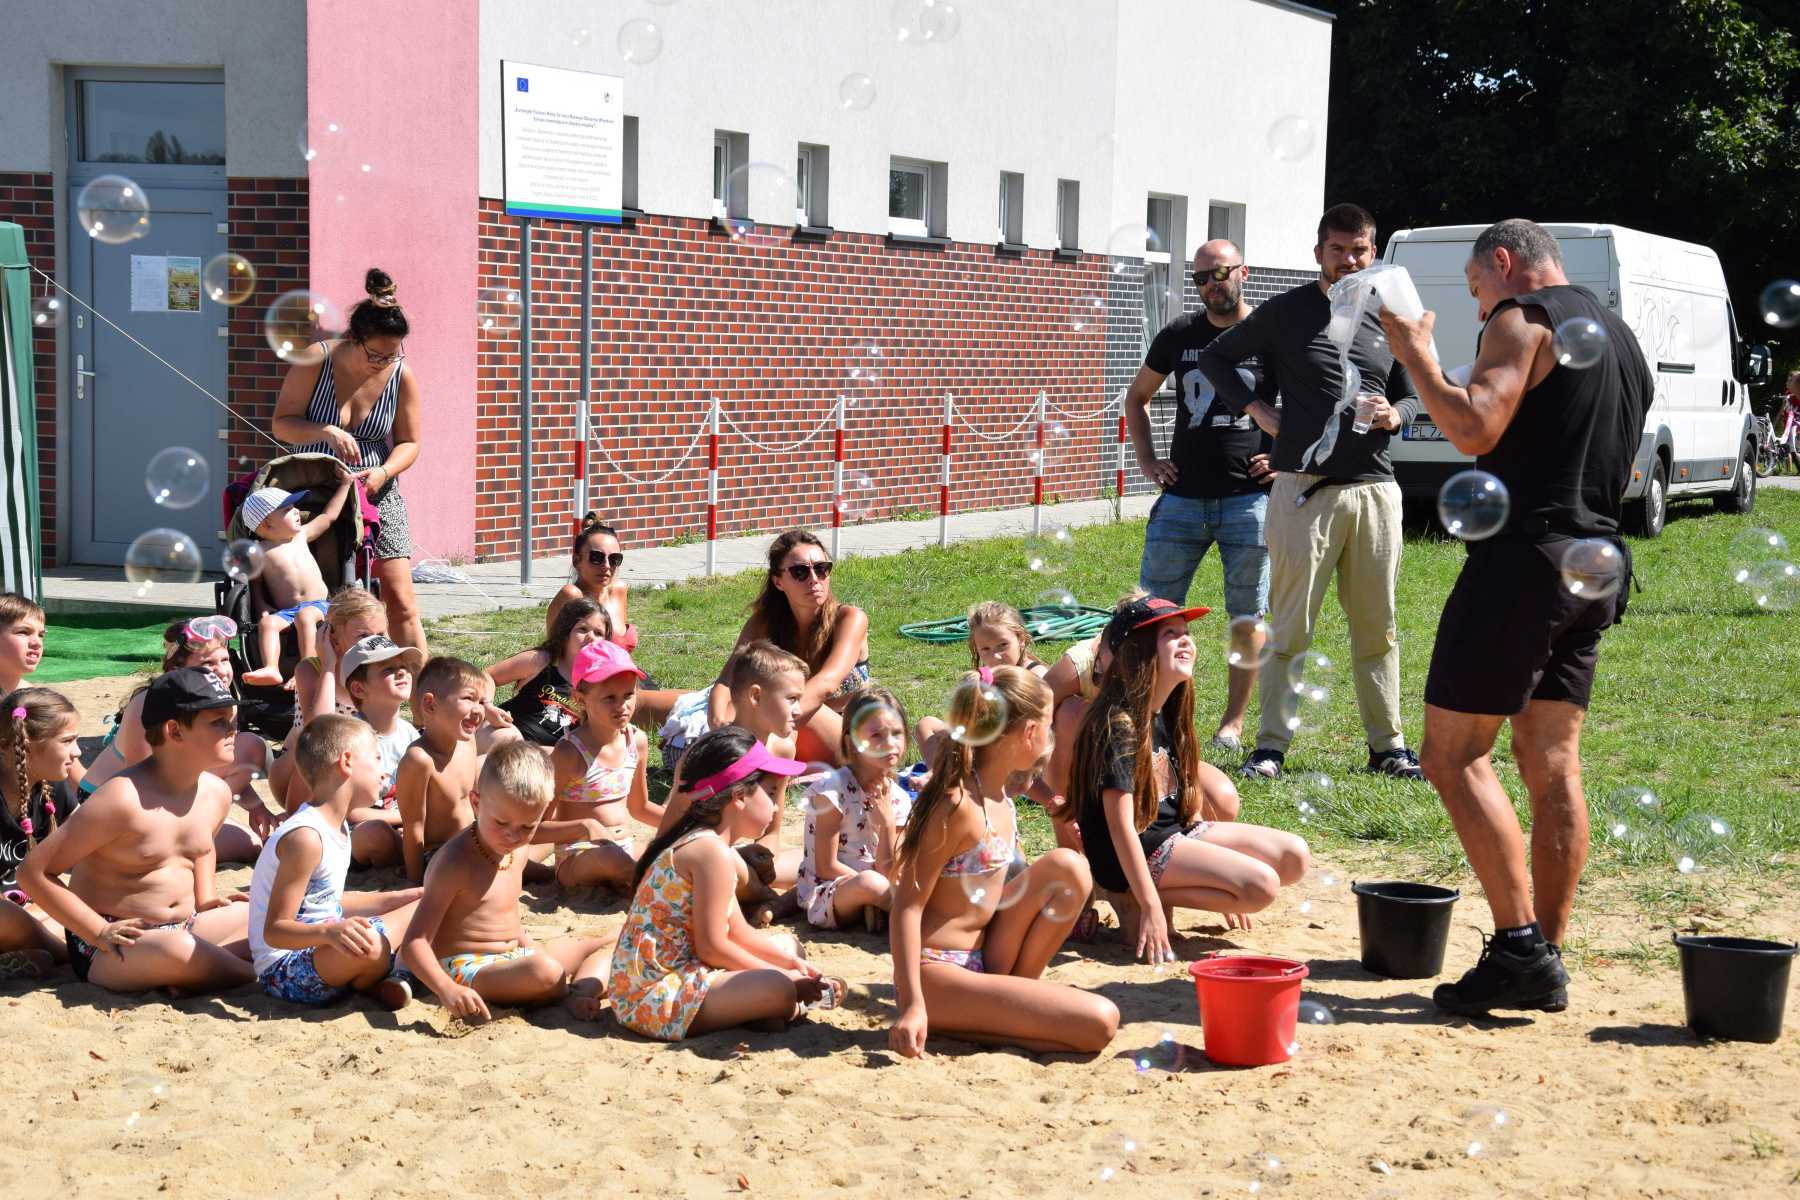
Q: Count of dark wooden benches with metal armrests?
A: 0